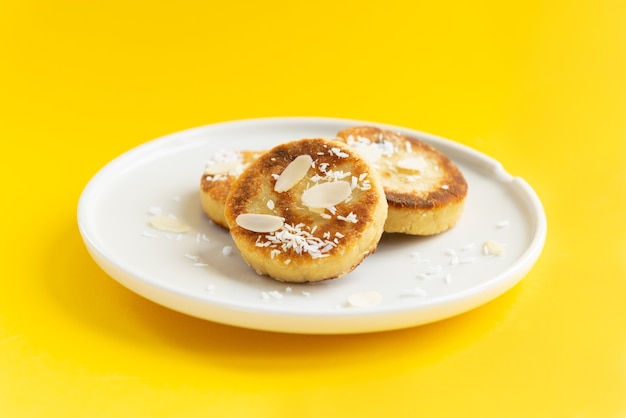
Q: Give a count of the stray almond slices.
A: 3